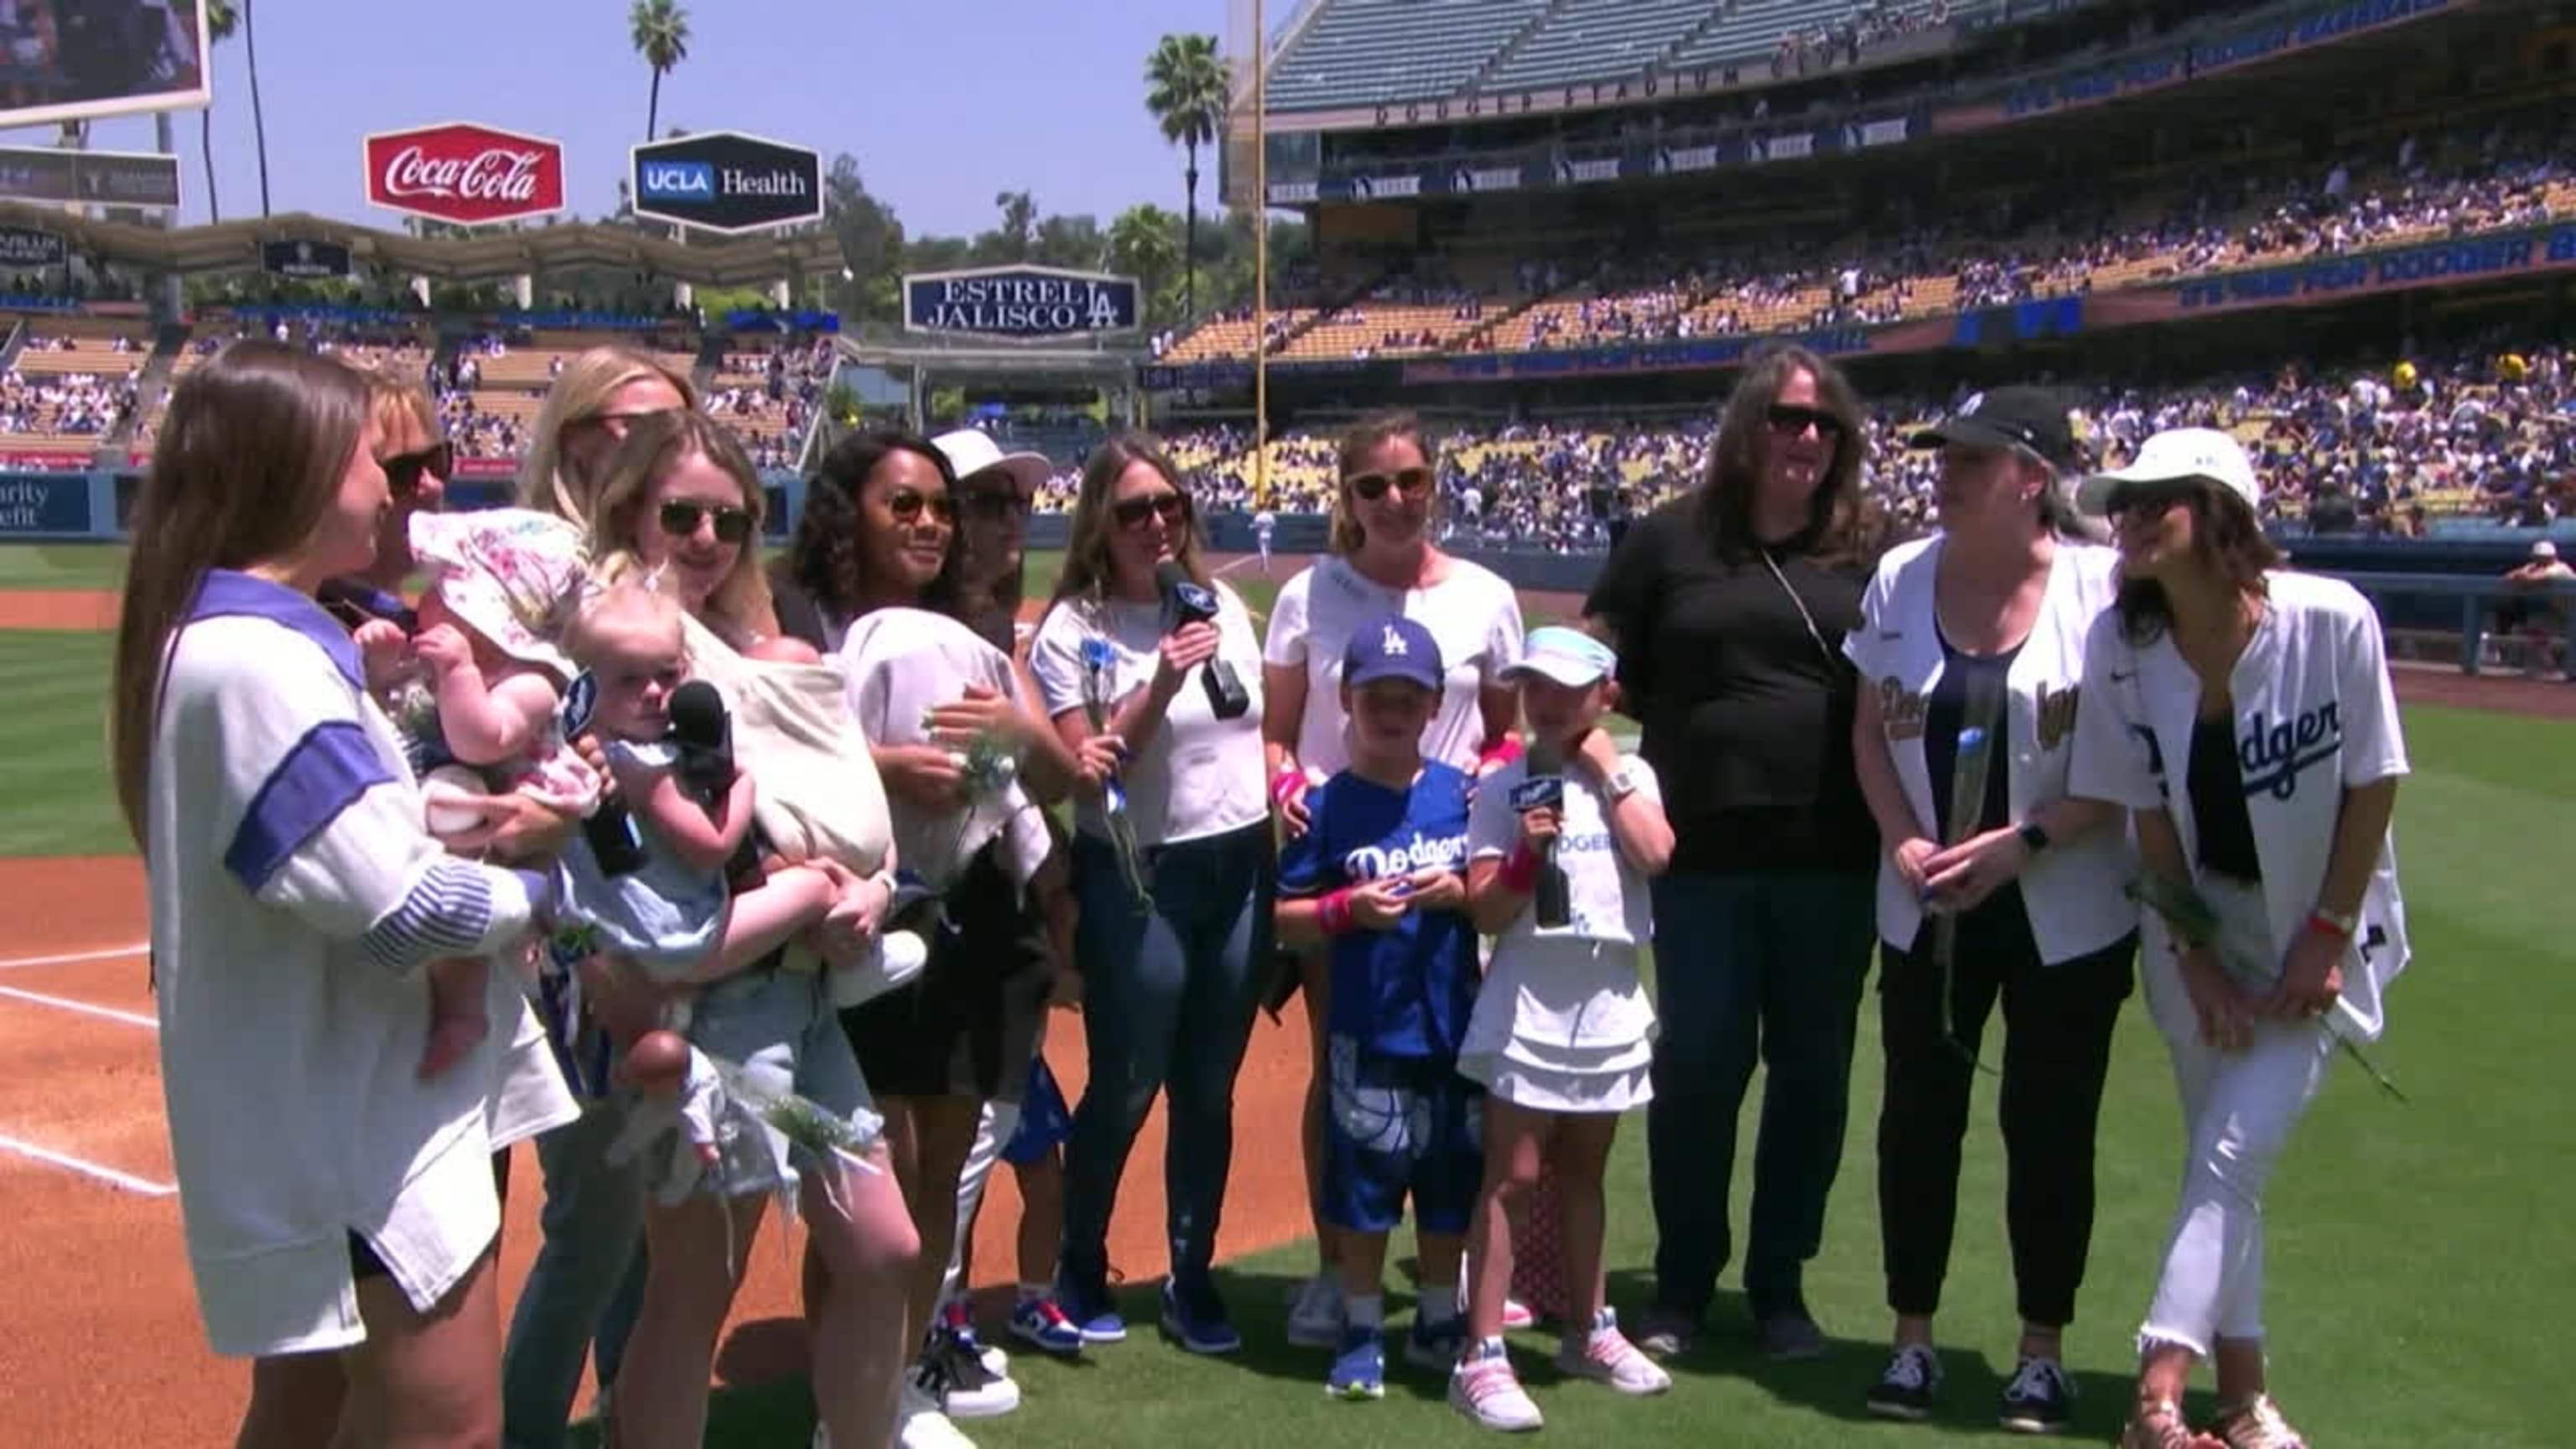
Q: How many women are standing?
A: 11